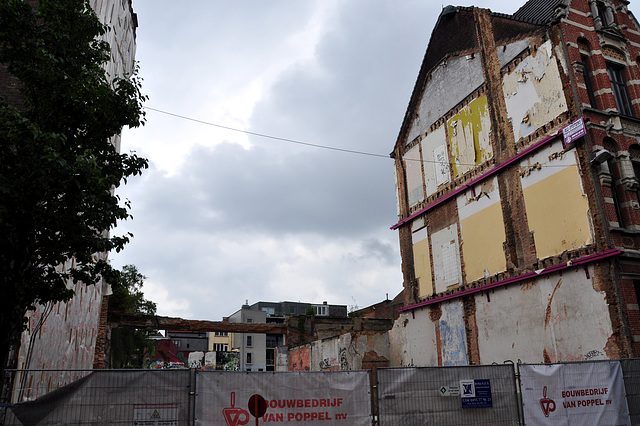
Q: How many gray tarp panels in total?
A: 2